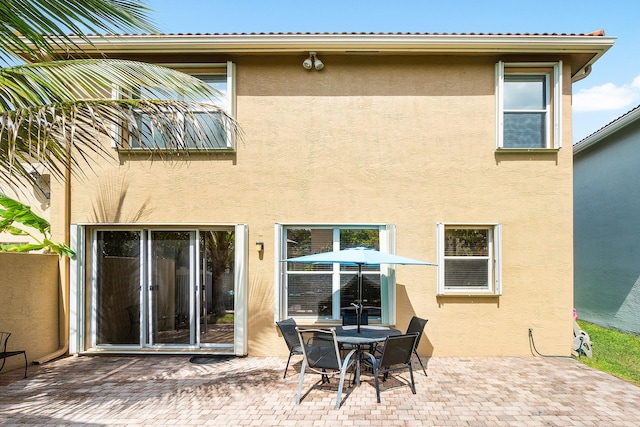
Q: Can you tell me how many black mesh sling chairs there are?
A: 5